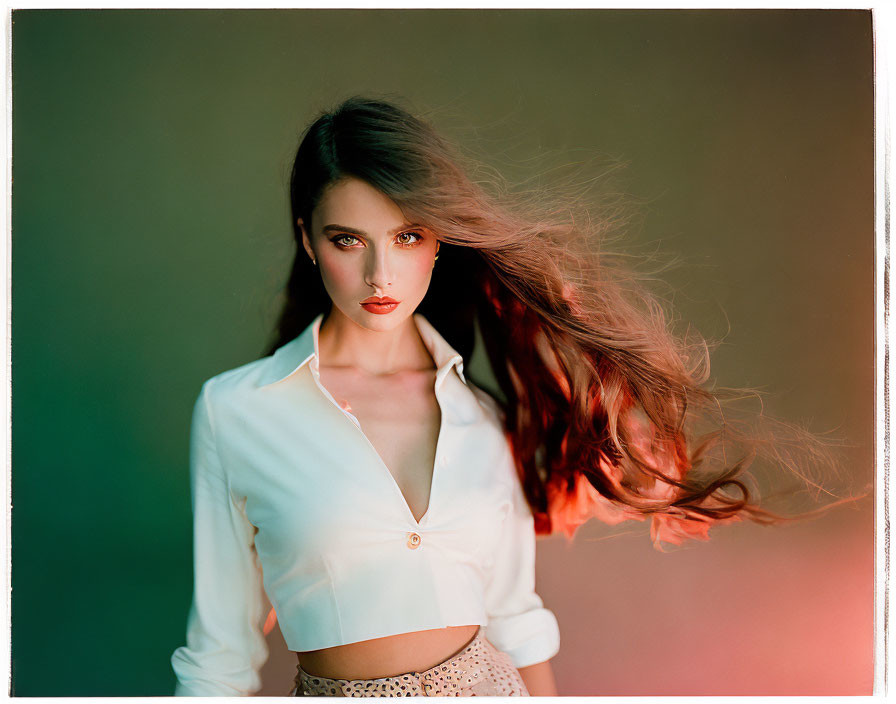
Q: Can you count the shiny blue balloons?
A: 0